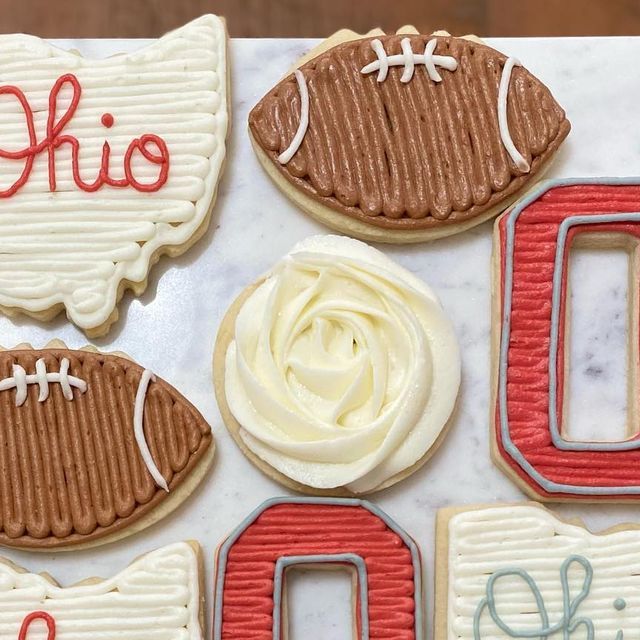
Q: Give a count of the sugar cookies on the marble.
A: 8